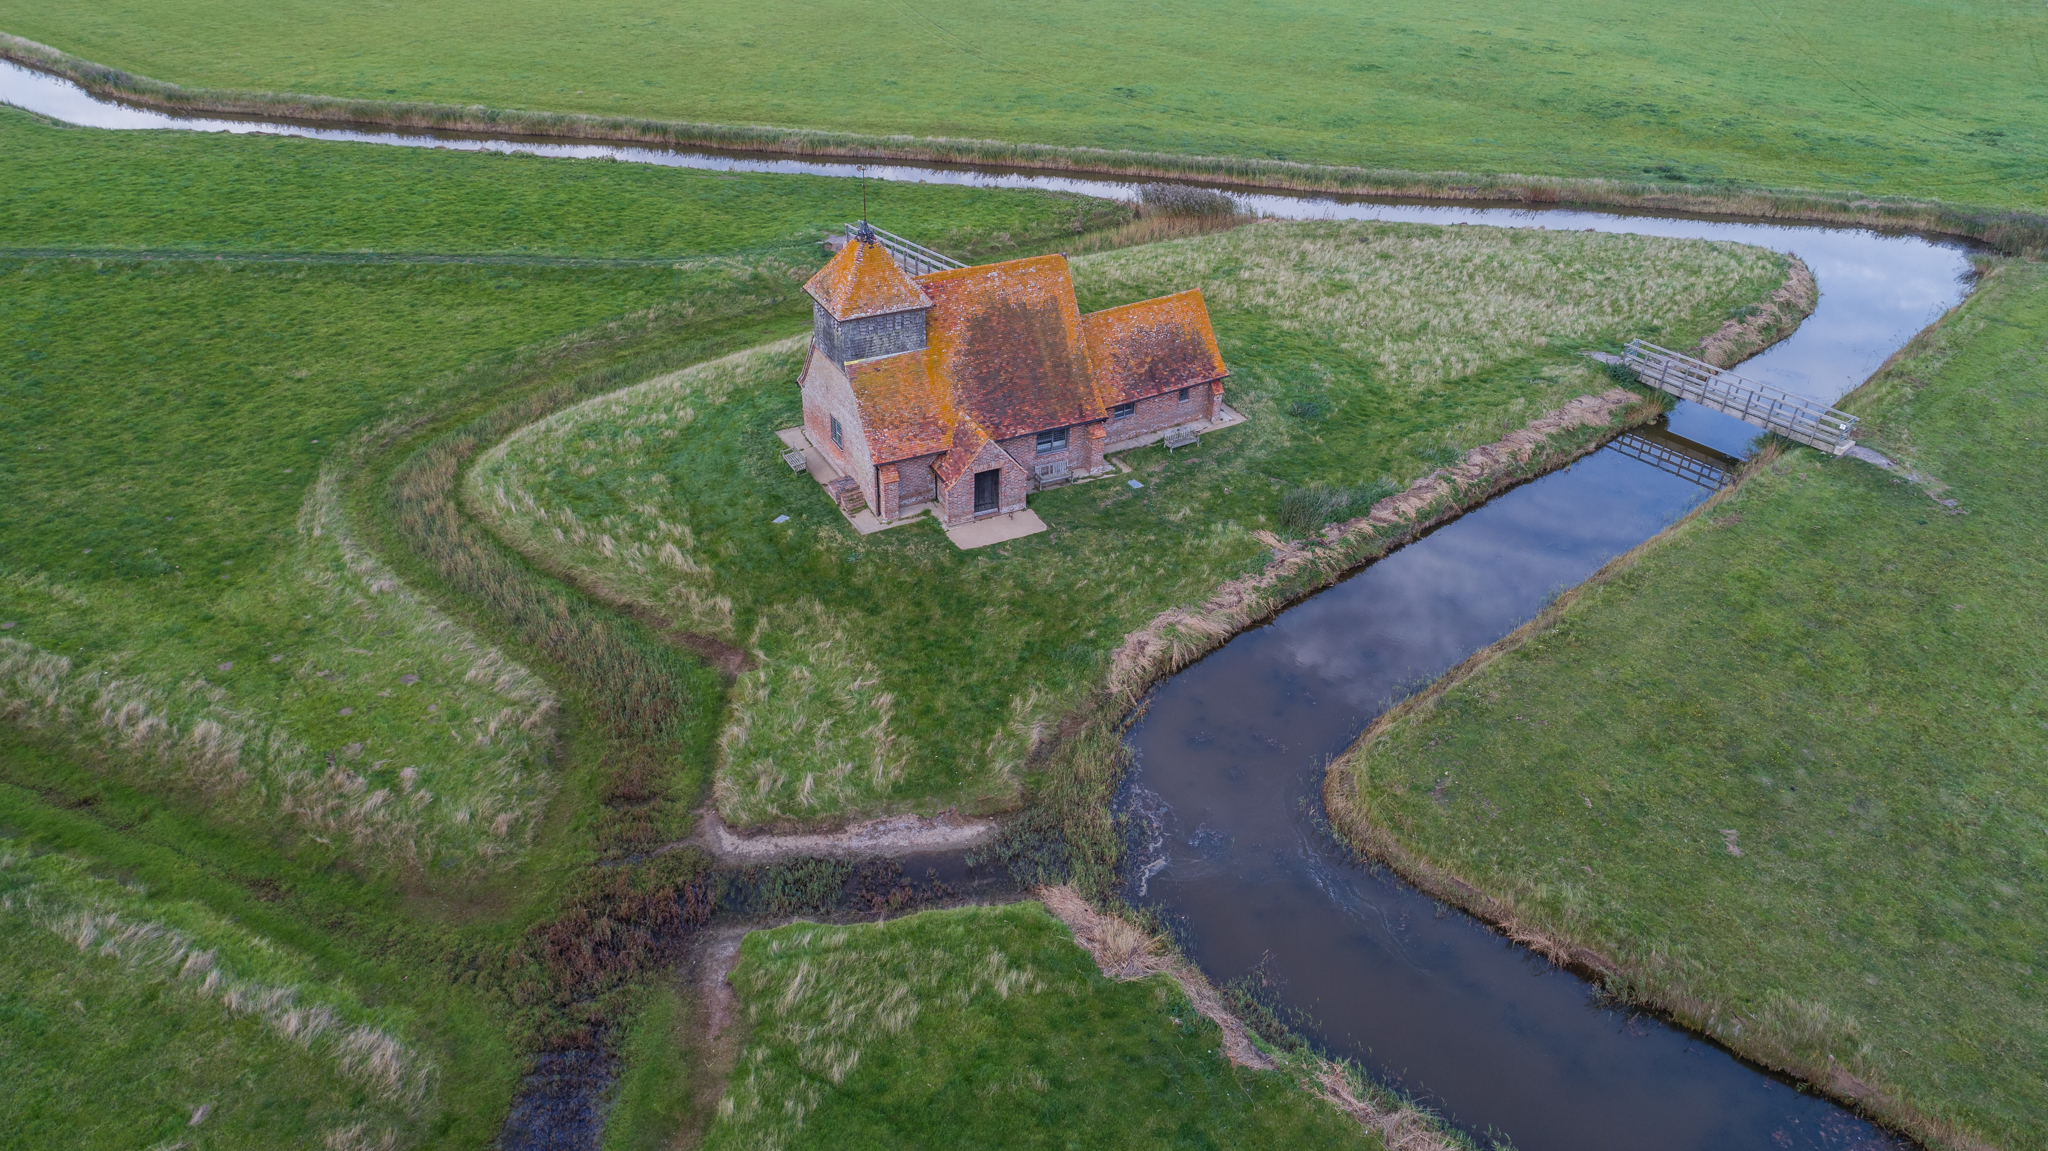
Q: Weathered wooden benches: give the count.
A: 3